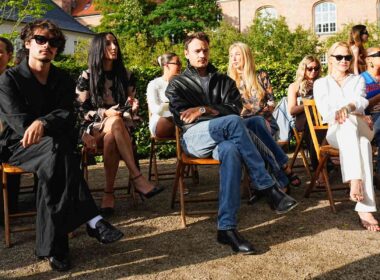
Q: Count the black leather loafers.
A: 2